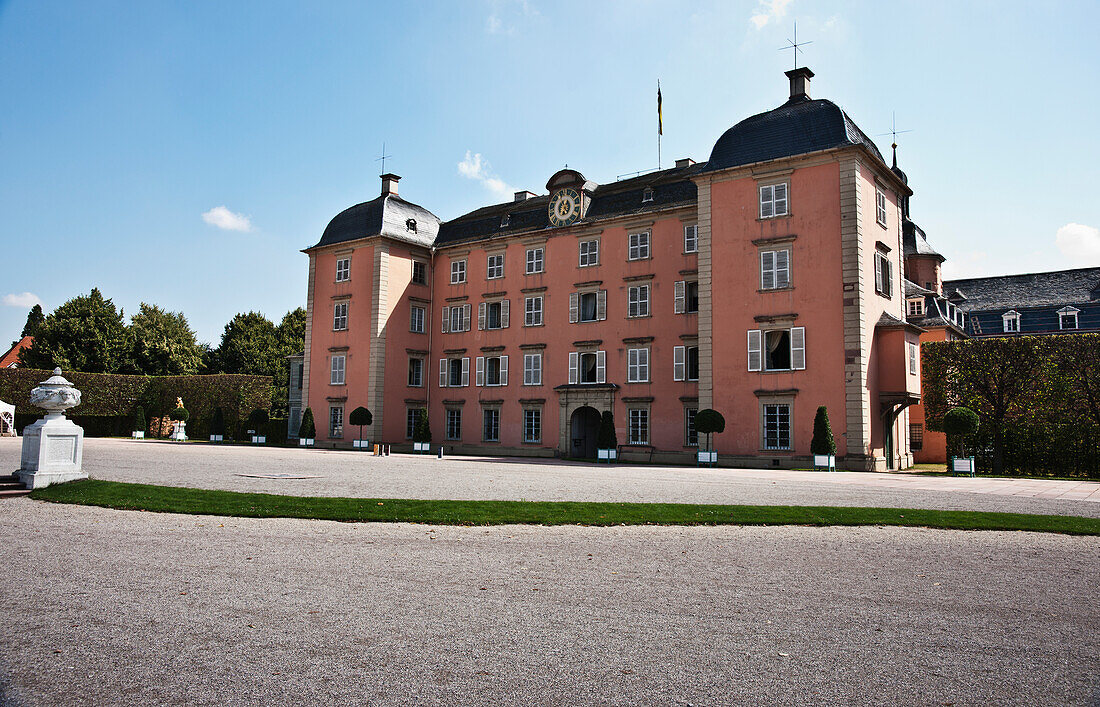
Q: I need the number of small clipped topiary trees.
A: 11